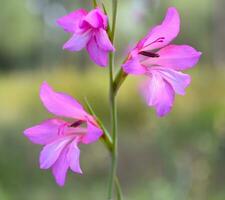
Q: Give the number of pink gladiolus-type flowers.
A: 3